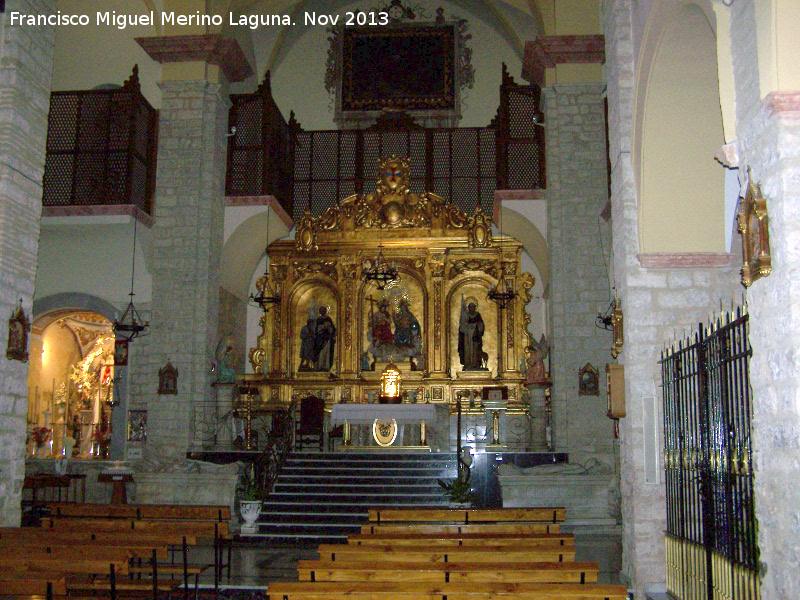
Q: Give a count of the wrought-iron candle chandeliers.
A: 5